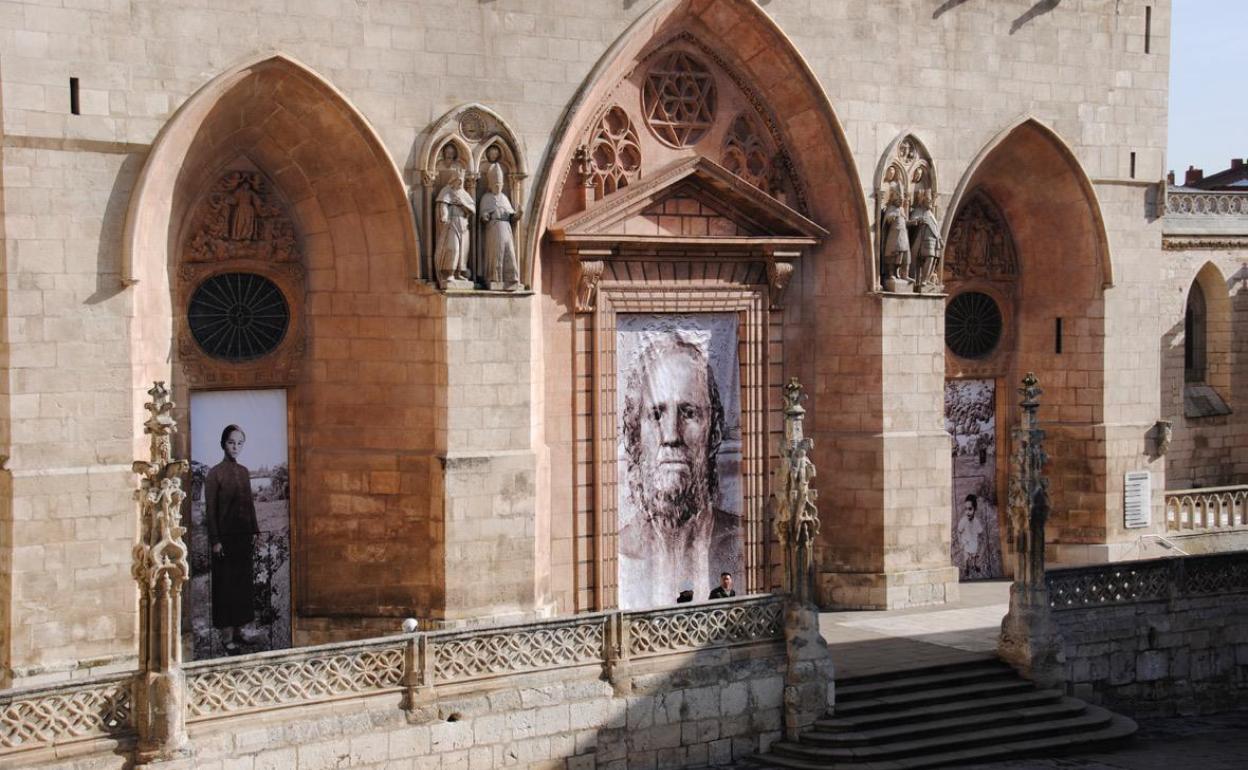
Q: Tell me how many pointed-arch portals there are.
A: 3